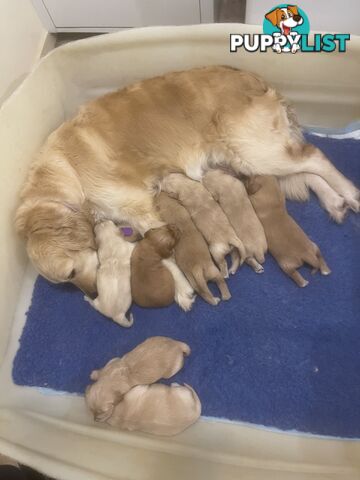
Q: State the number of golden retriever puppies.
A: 8